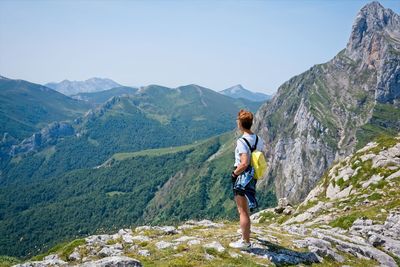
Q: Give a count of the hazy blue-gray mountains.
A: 2